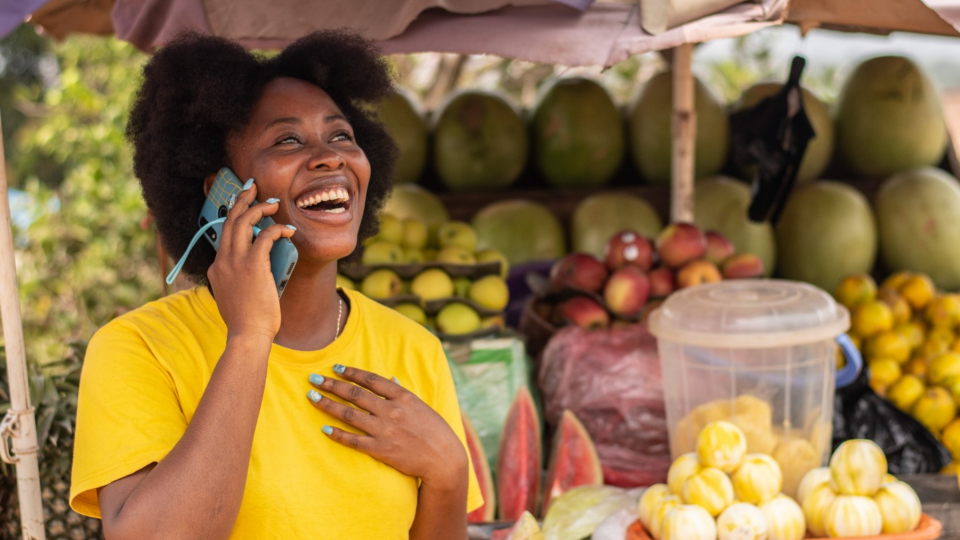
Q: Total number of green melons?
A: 12